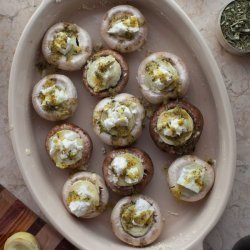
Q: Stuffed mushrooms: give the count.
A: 12